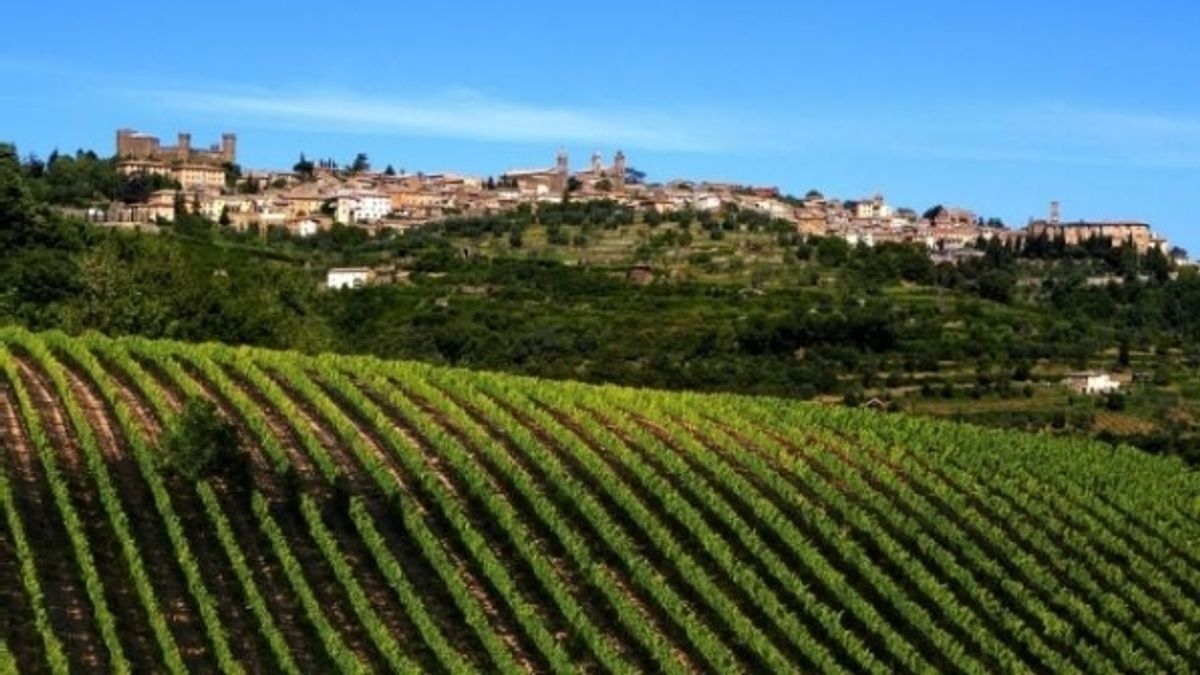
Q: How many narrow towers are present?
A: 6